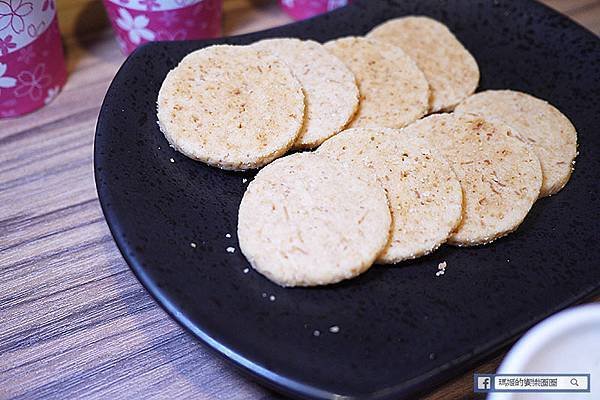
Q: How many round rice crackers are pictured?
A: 8